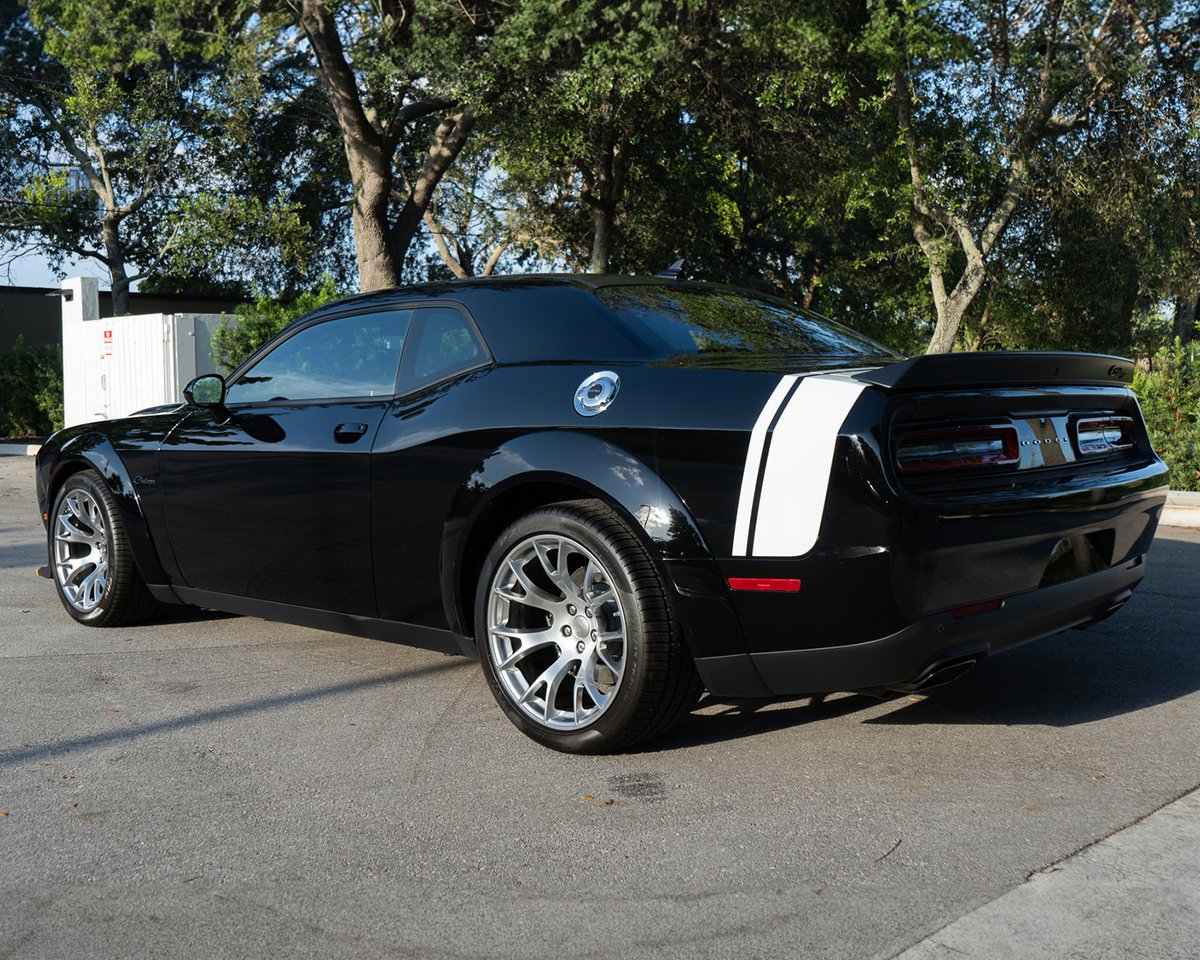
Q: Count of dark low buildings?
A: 1